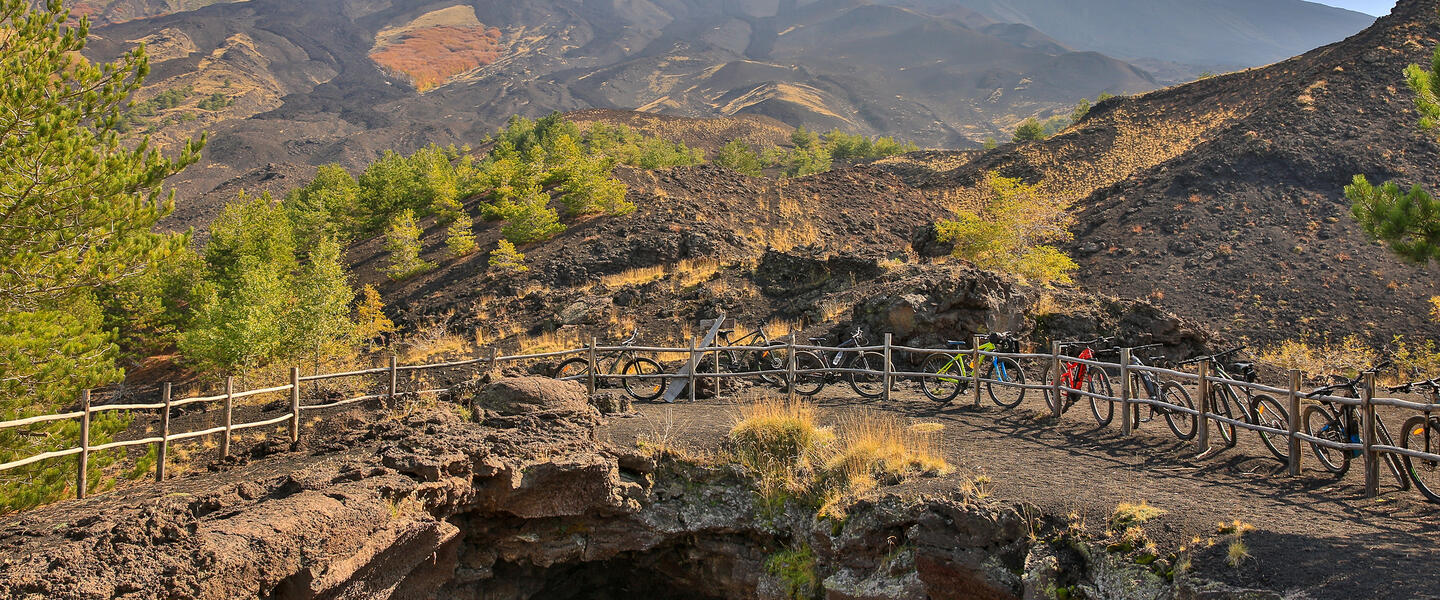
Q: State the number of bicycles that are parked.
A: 9